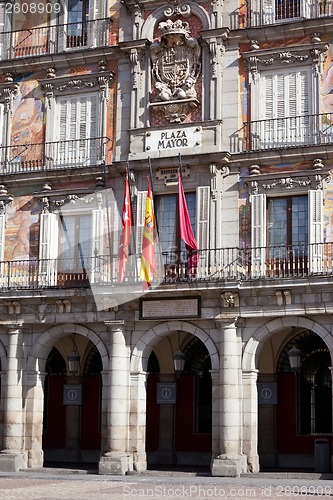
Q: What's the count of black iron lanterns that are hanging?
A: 3